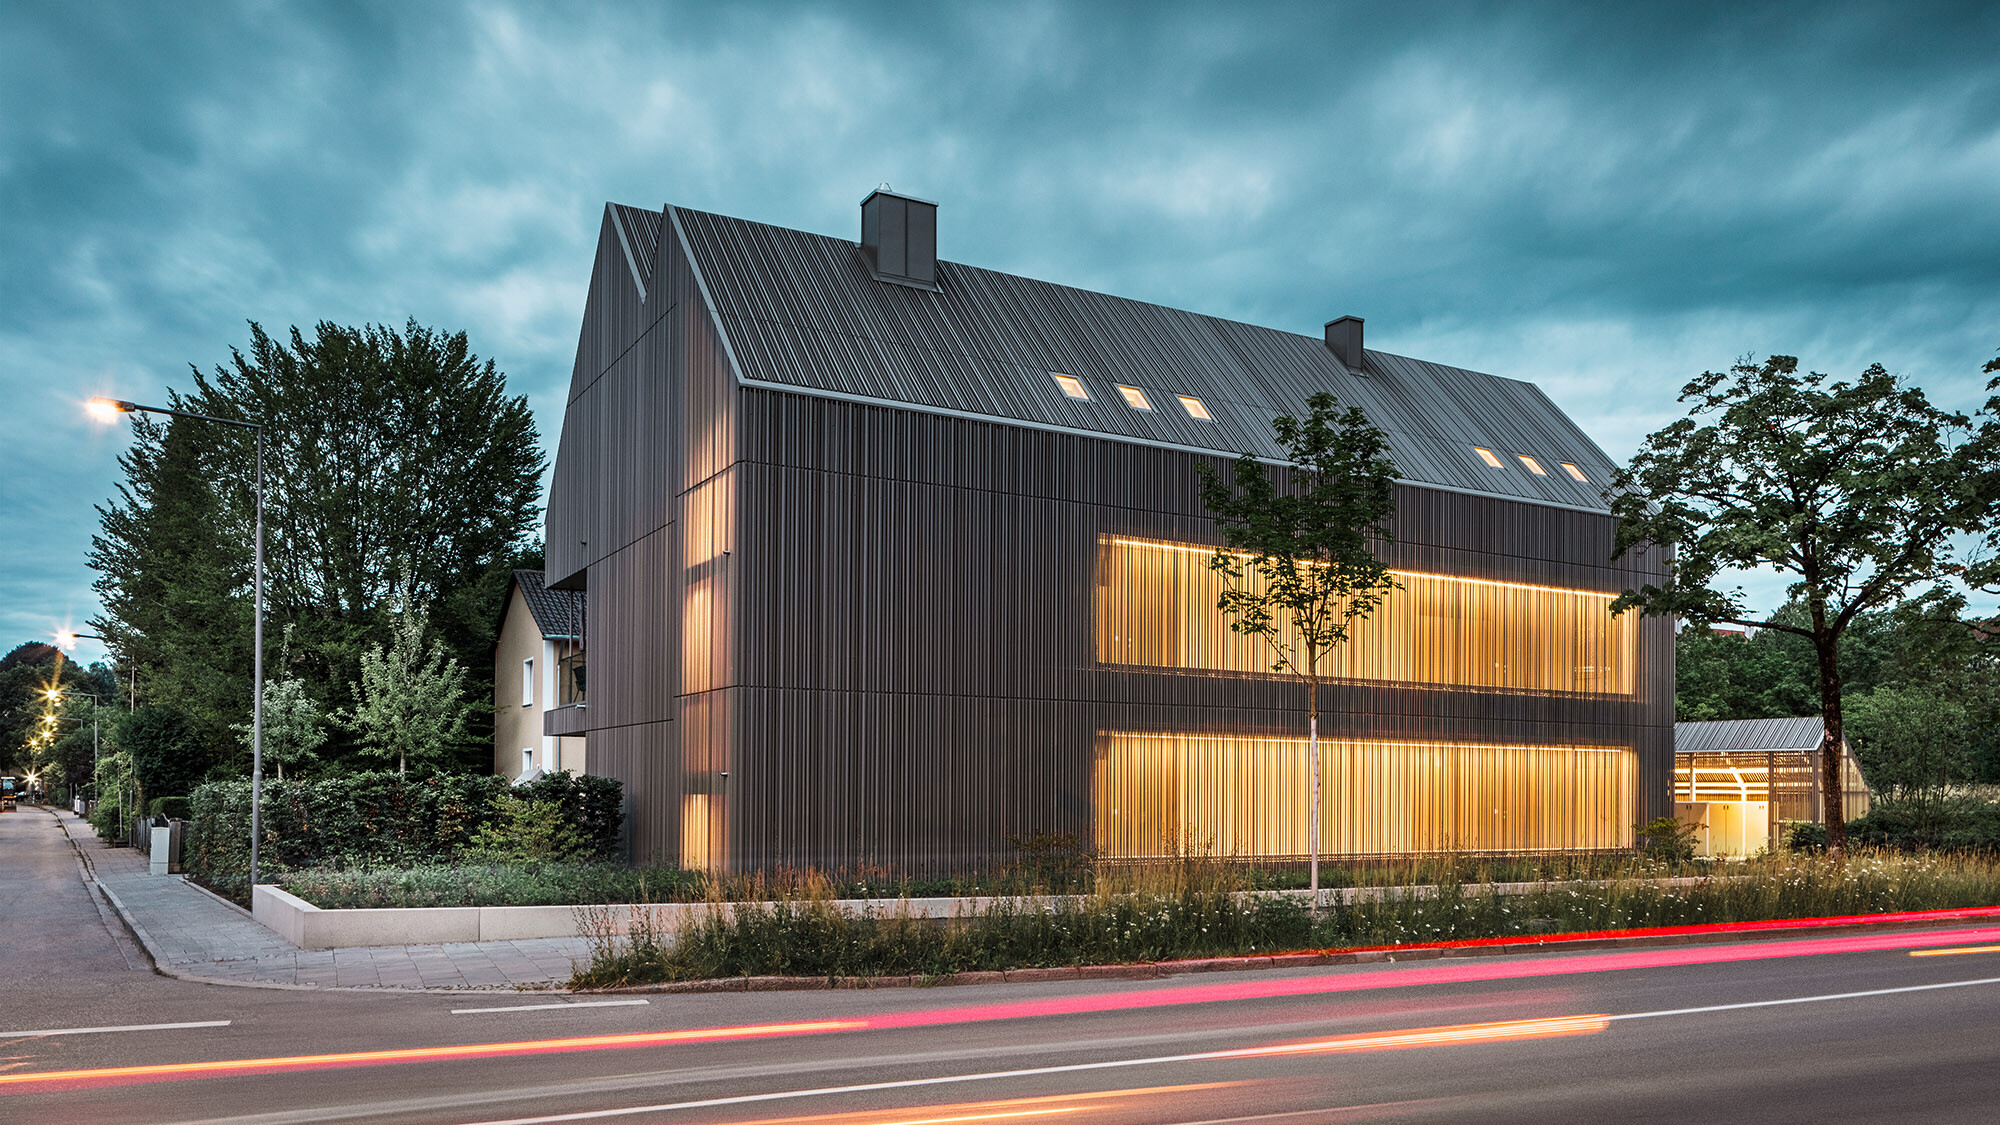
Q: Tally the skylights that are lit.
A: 6